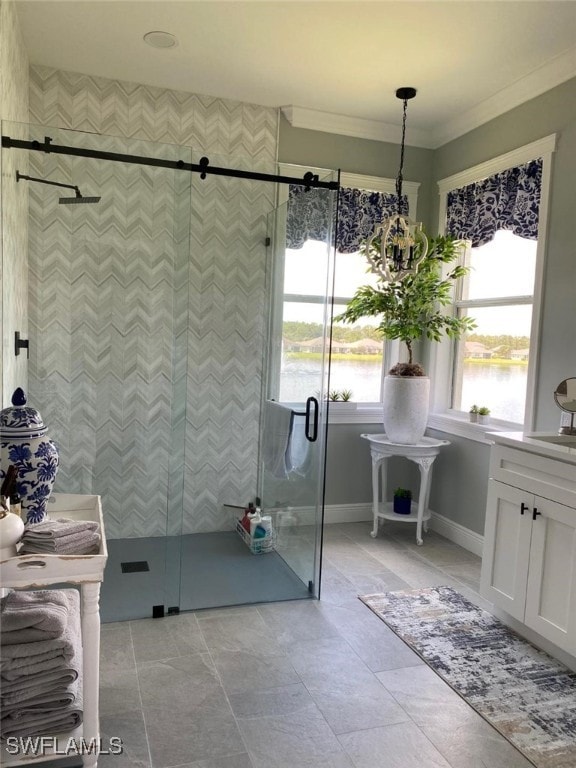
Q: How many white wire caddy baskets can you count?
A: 1